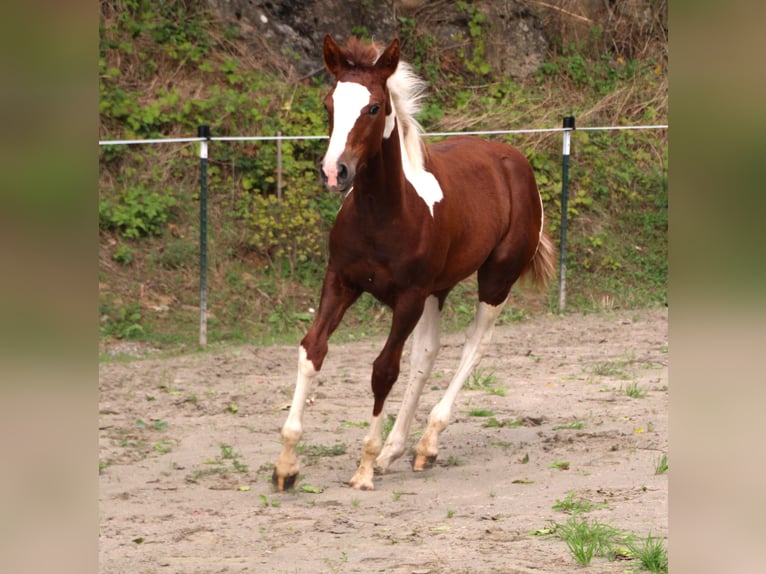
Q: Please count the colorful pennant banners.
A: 0